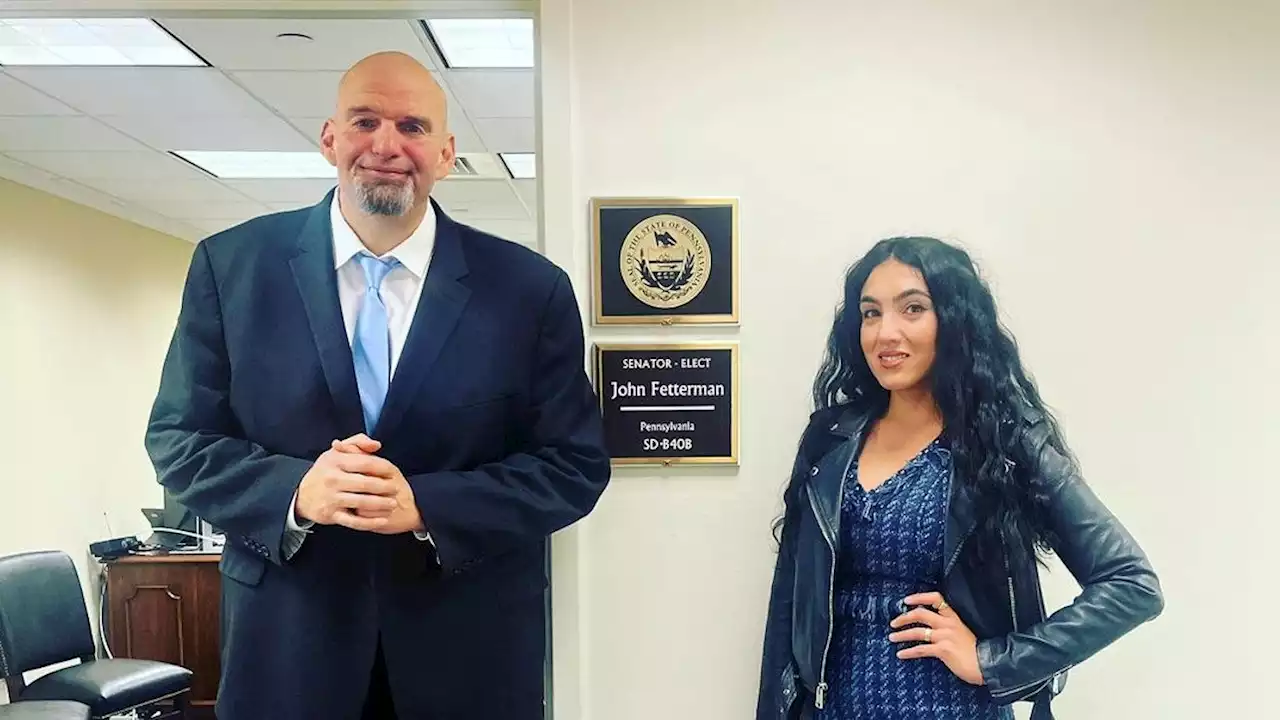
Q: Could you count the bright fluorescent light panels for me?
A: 4